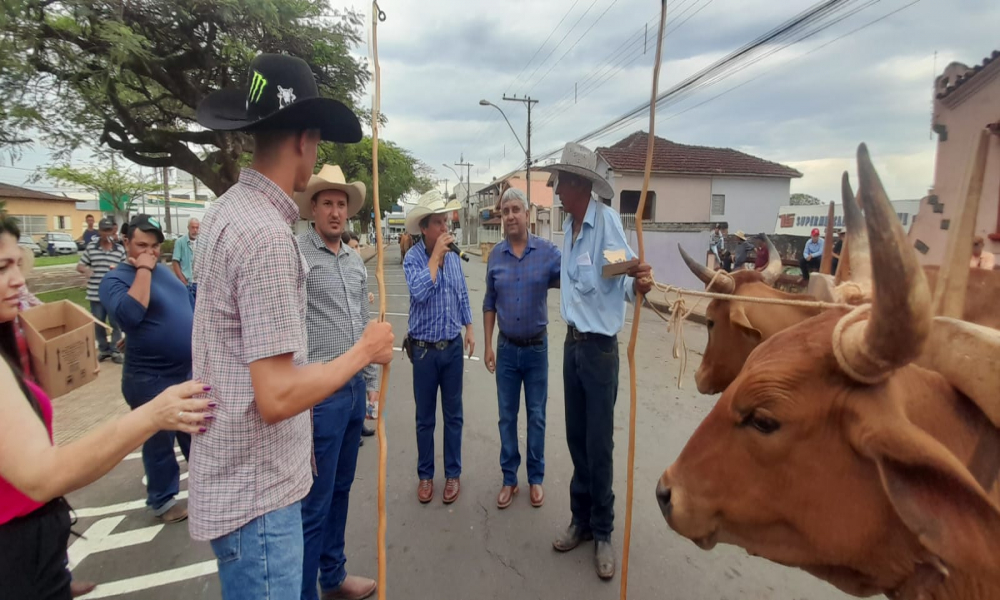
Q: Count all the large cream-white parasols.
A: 0